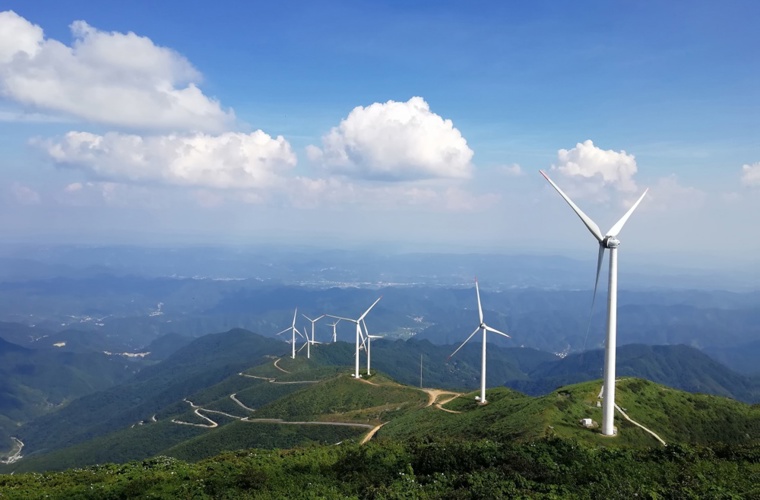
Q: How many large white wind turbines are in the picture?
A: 8